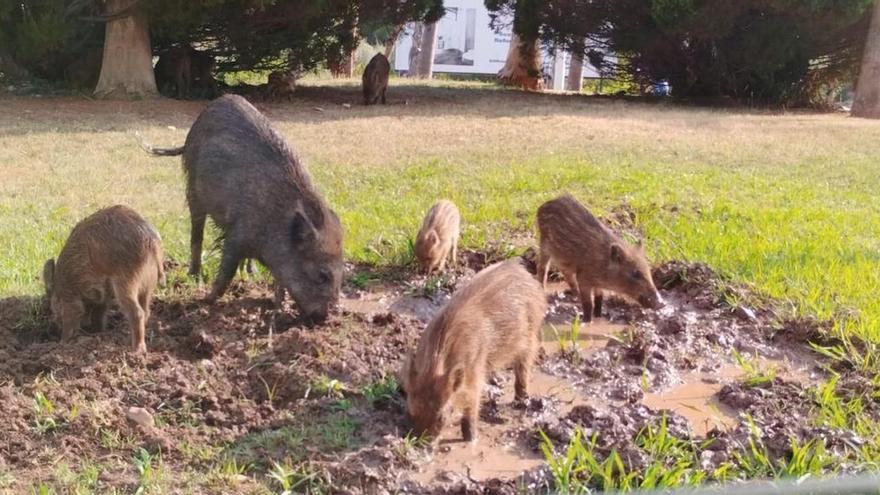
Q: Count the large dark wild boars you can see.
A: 1